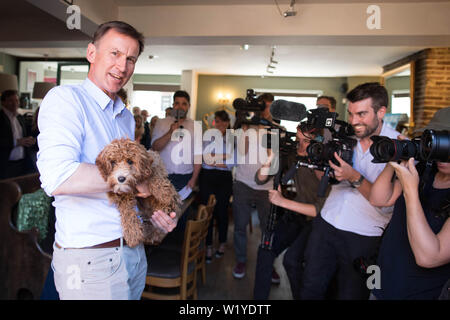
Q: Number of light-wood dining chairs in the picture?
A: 3